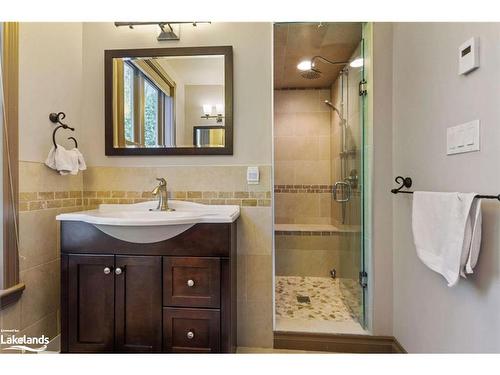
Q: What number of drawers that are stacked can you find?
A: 2